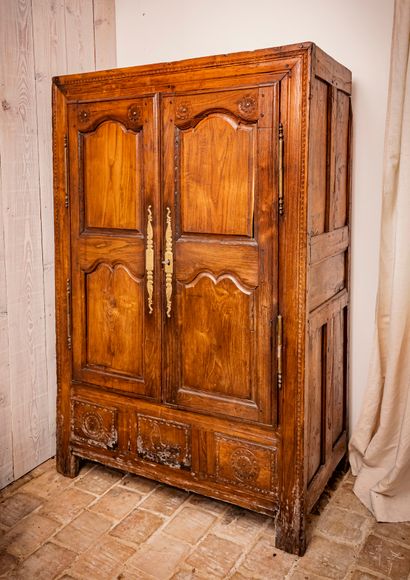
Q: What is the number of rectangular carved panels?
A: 3